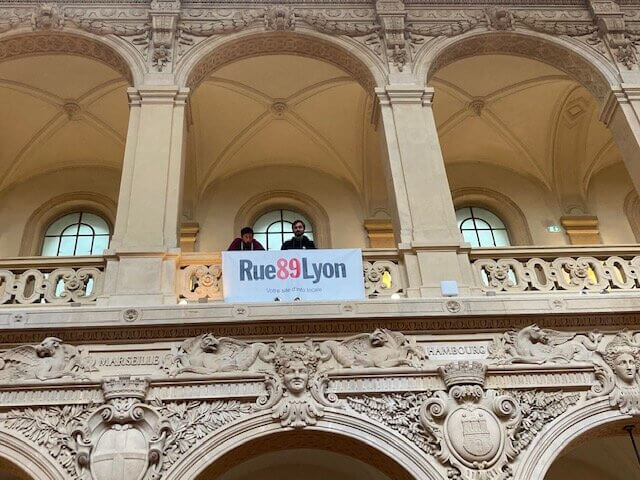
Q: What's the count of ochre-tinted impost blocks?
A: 3